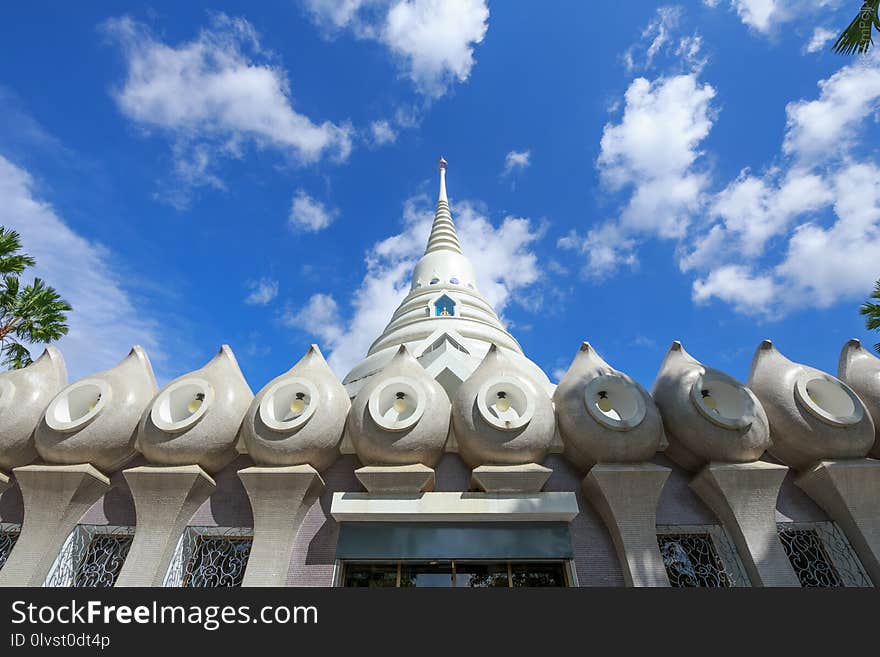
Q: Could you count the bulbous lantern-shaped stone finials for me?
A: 10